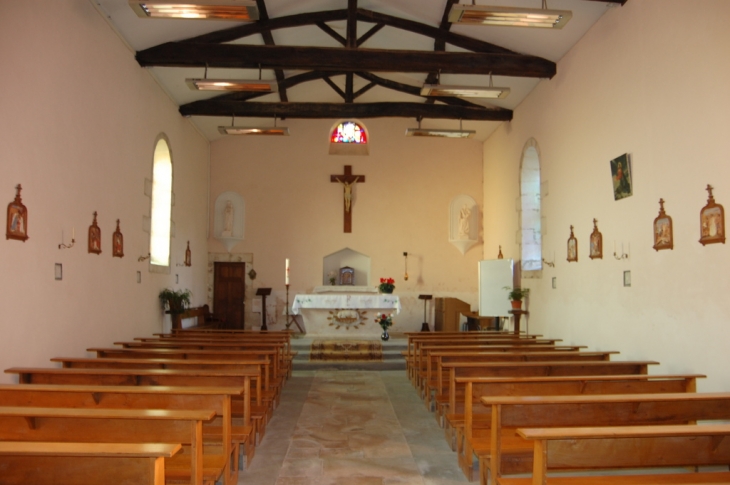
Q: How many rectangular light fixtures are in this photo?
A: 6